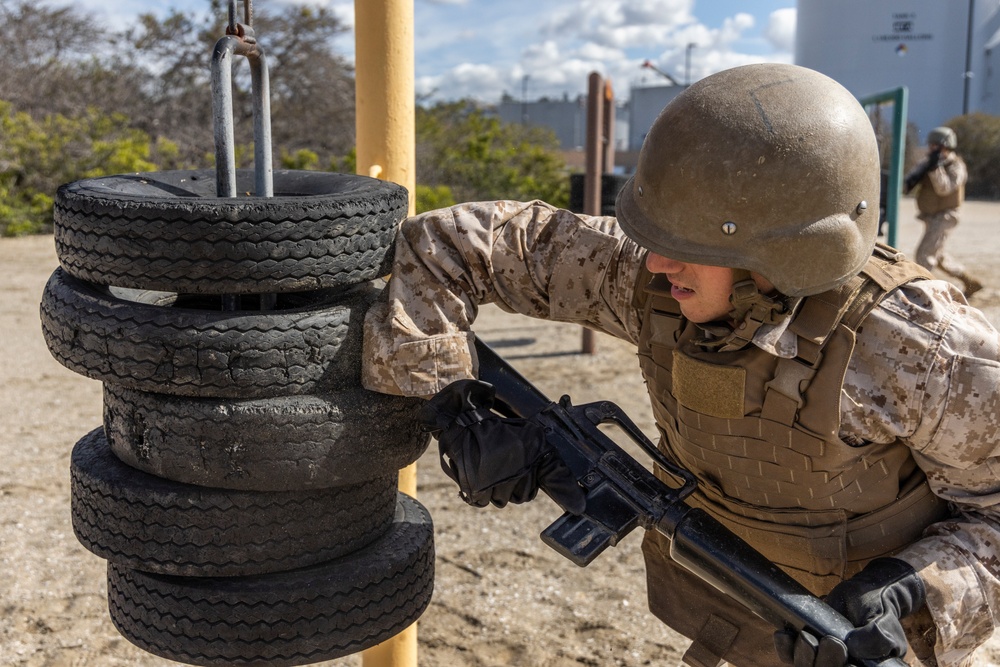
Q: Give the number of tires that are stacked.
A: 5